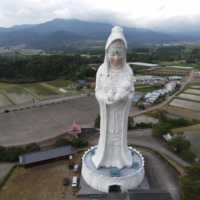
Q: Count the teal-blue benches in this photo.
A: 4